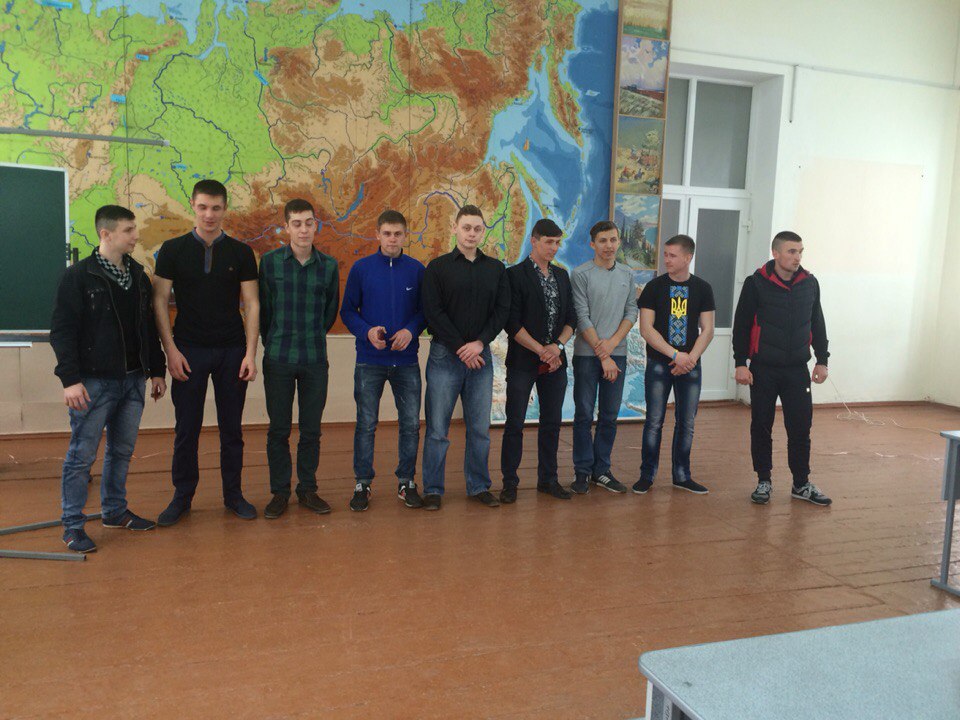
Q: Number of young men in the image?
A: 9